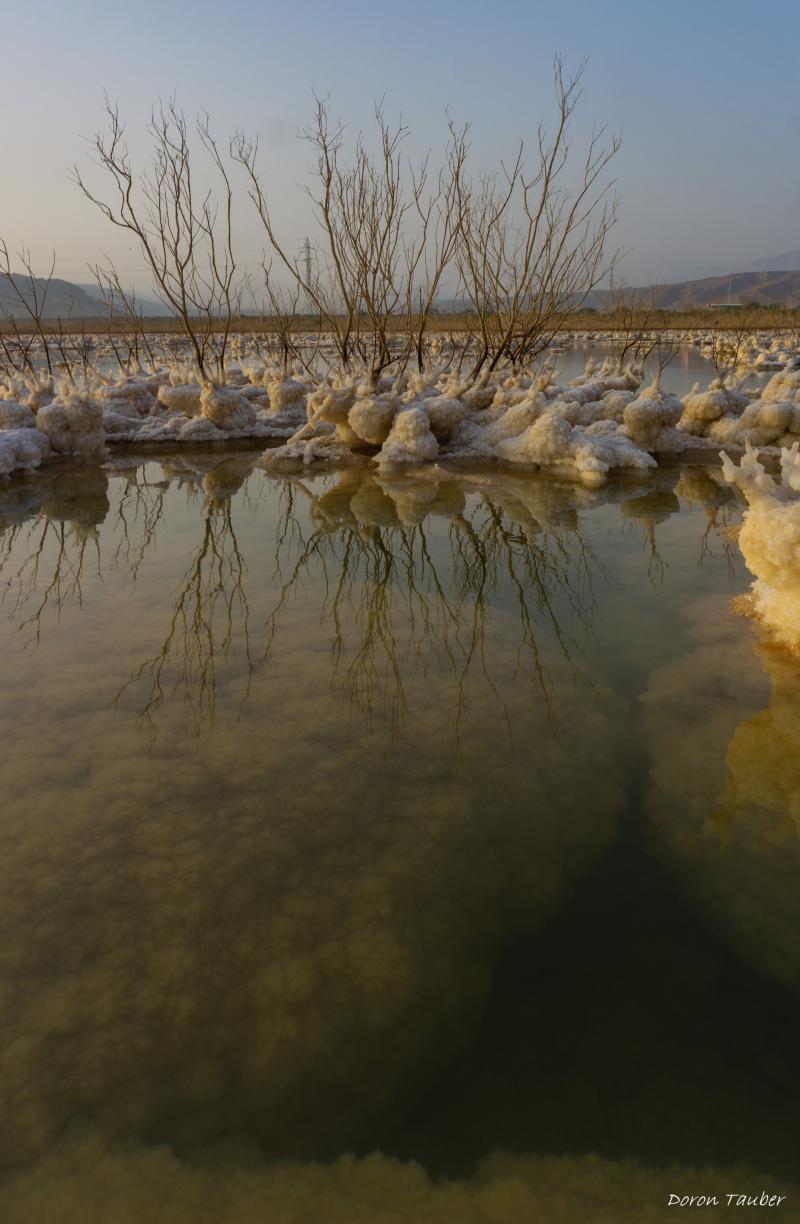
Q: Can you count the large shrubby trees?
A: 3